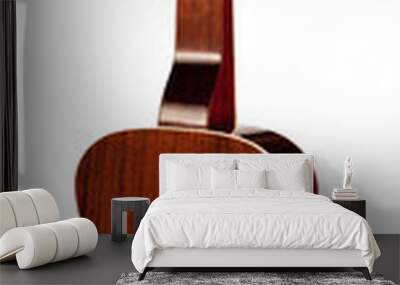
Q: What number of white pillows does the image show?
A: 4